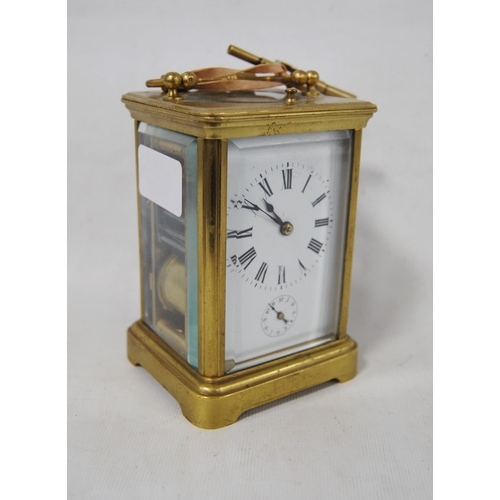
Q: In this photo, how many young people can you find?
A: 0